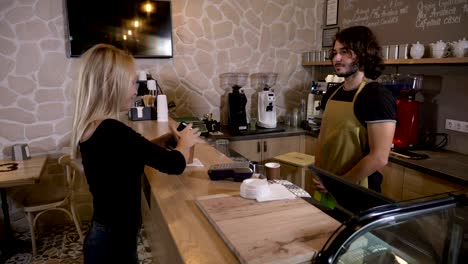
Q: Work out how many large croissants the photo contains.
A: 0